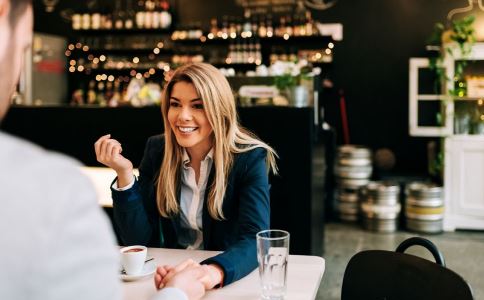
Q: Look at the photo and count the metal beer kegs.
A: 4